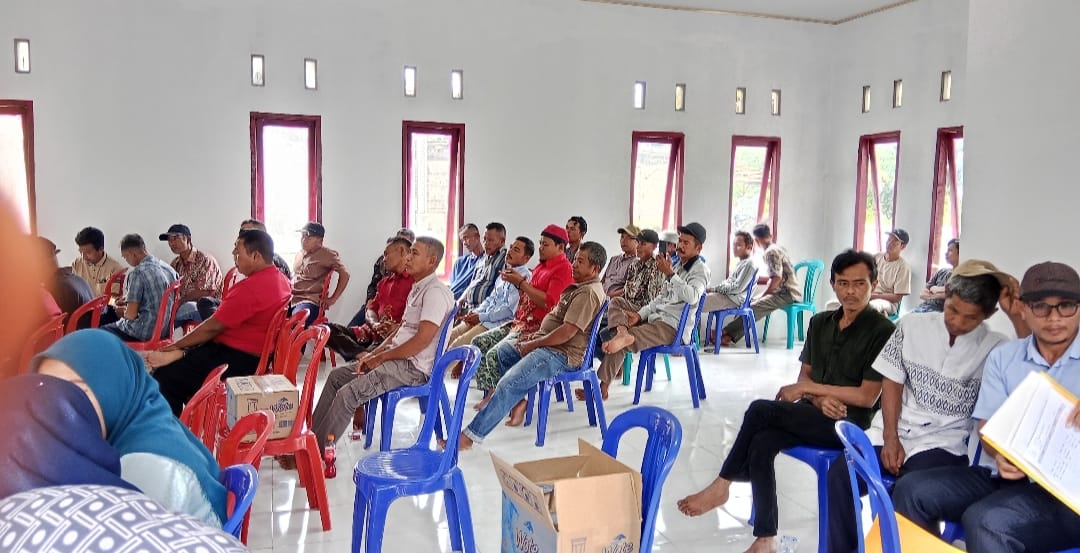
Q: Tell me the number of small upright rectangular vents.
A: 12